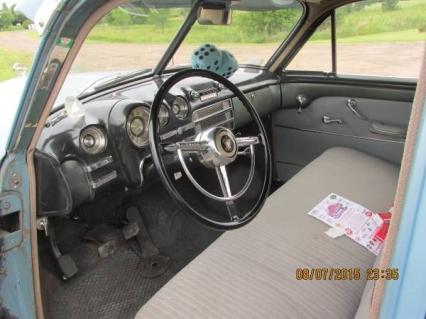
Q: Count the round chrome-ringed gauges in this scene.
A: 4